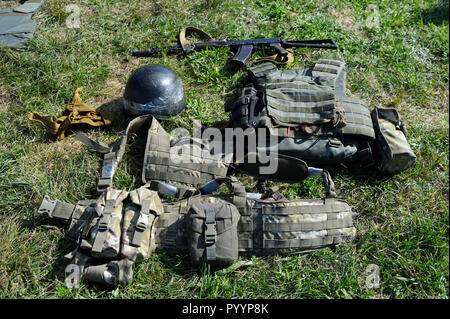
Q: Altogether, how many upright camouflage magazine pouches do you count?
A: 2